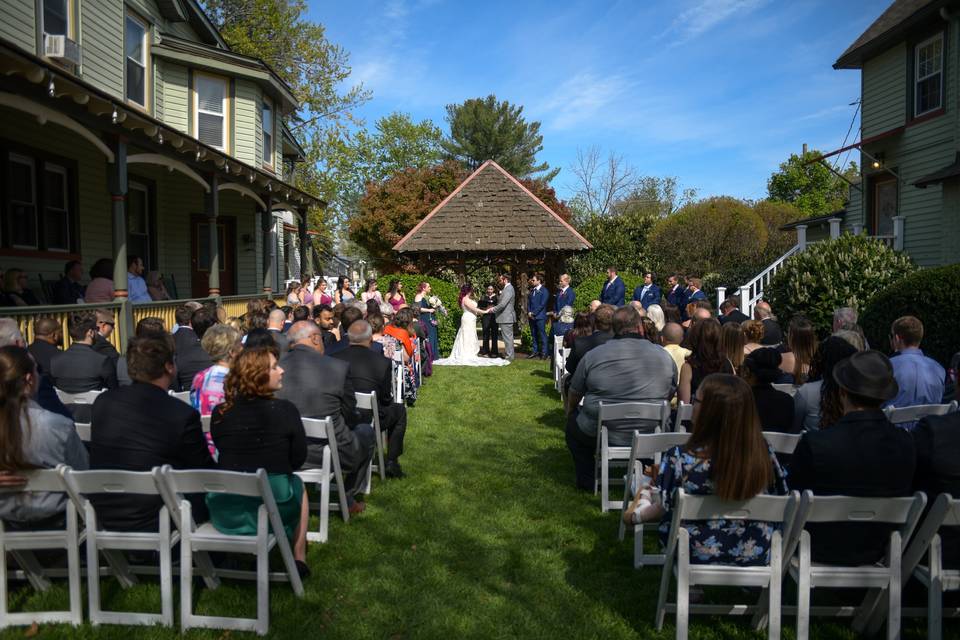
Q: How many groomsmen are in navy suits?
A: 7